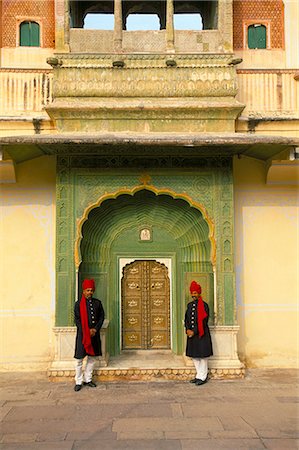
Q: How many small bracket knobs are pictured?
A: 4